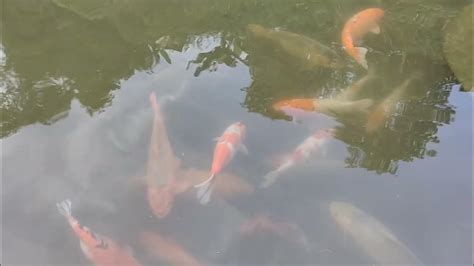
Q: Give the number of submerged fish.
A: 13